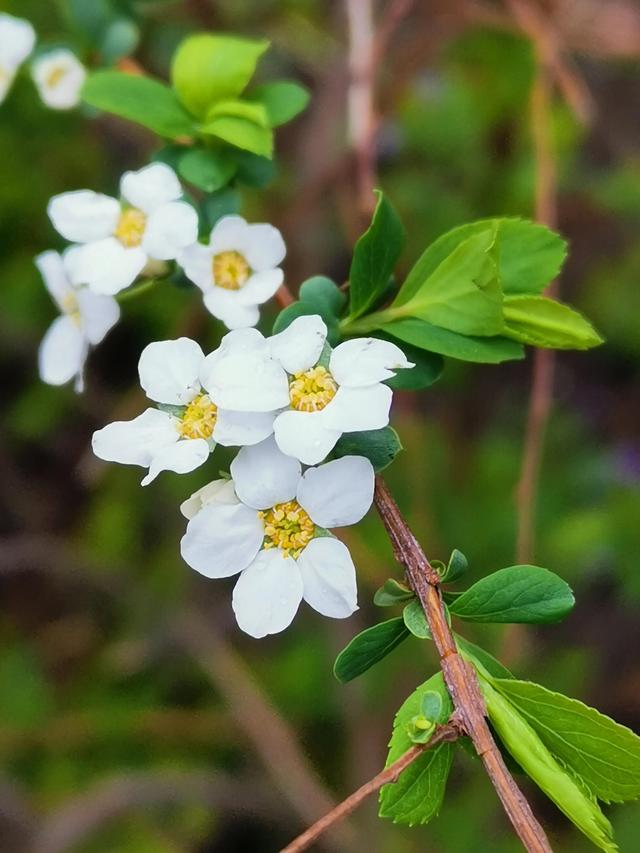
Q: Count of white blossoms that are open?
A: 8